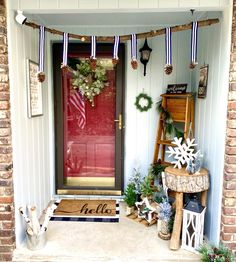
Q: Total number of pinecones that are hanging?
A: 7